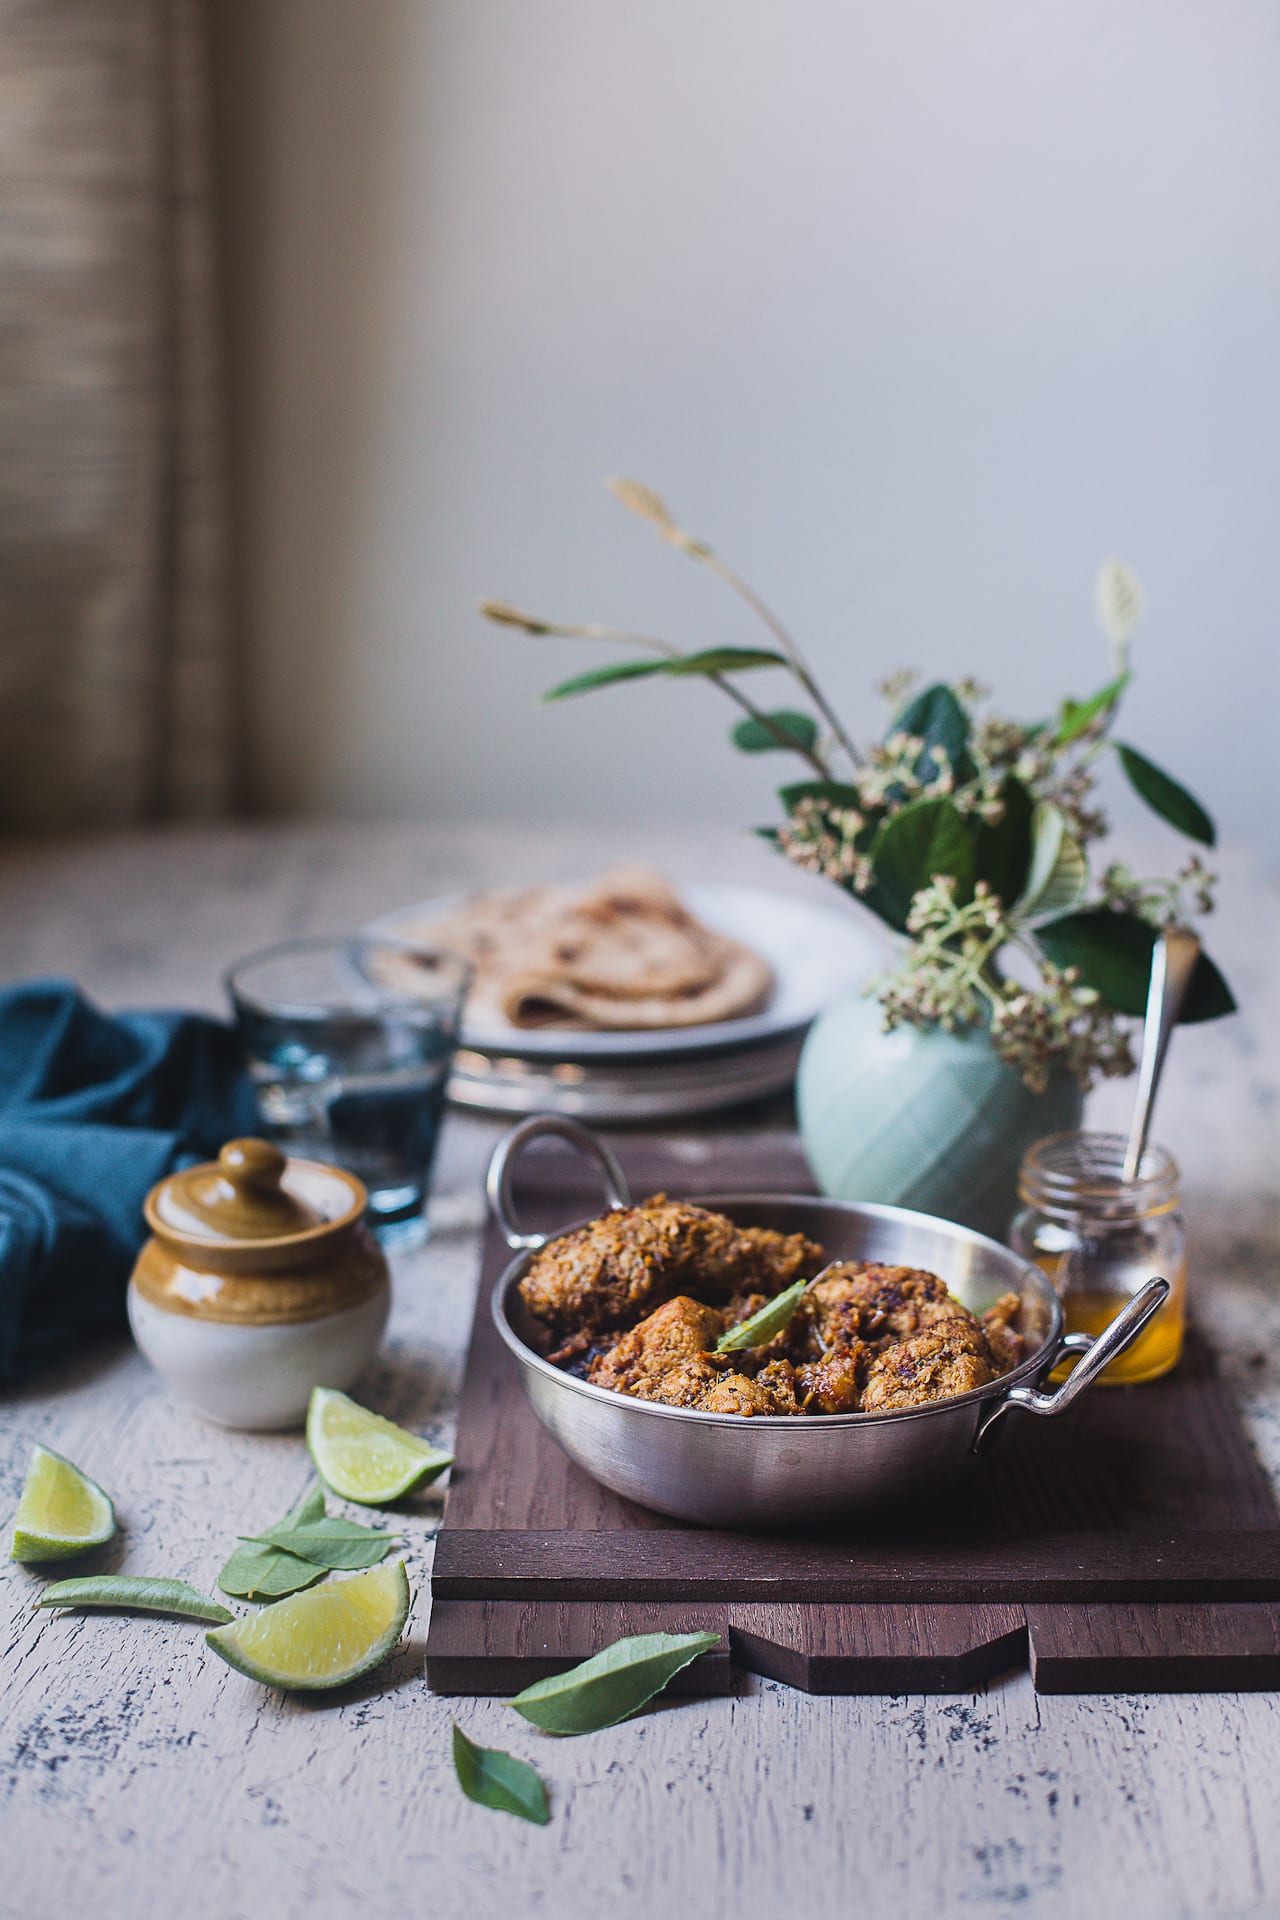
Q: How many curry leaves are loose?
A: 5